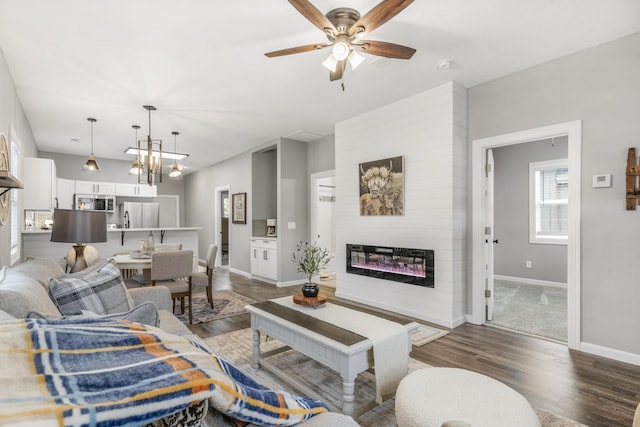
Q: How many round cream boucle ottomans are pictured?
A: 1